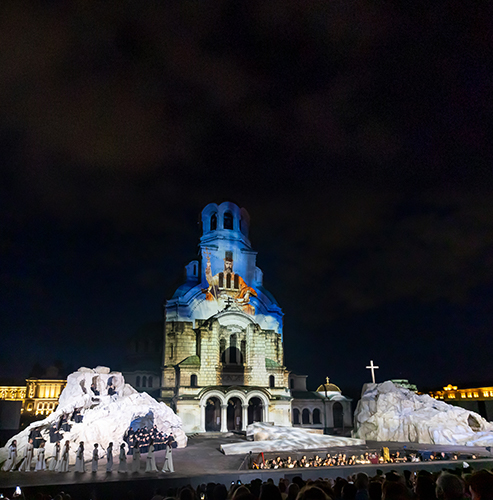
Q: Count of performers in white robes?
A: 12